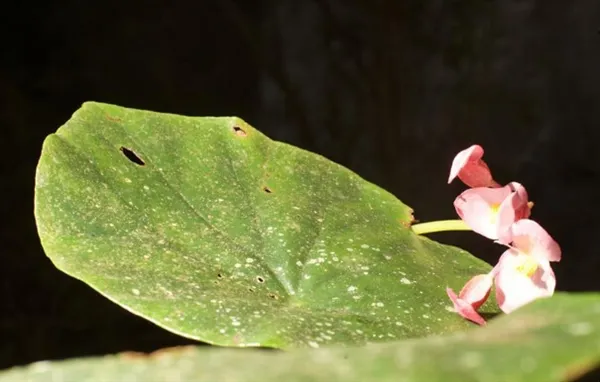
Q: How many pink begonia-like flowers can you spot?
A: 4